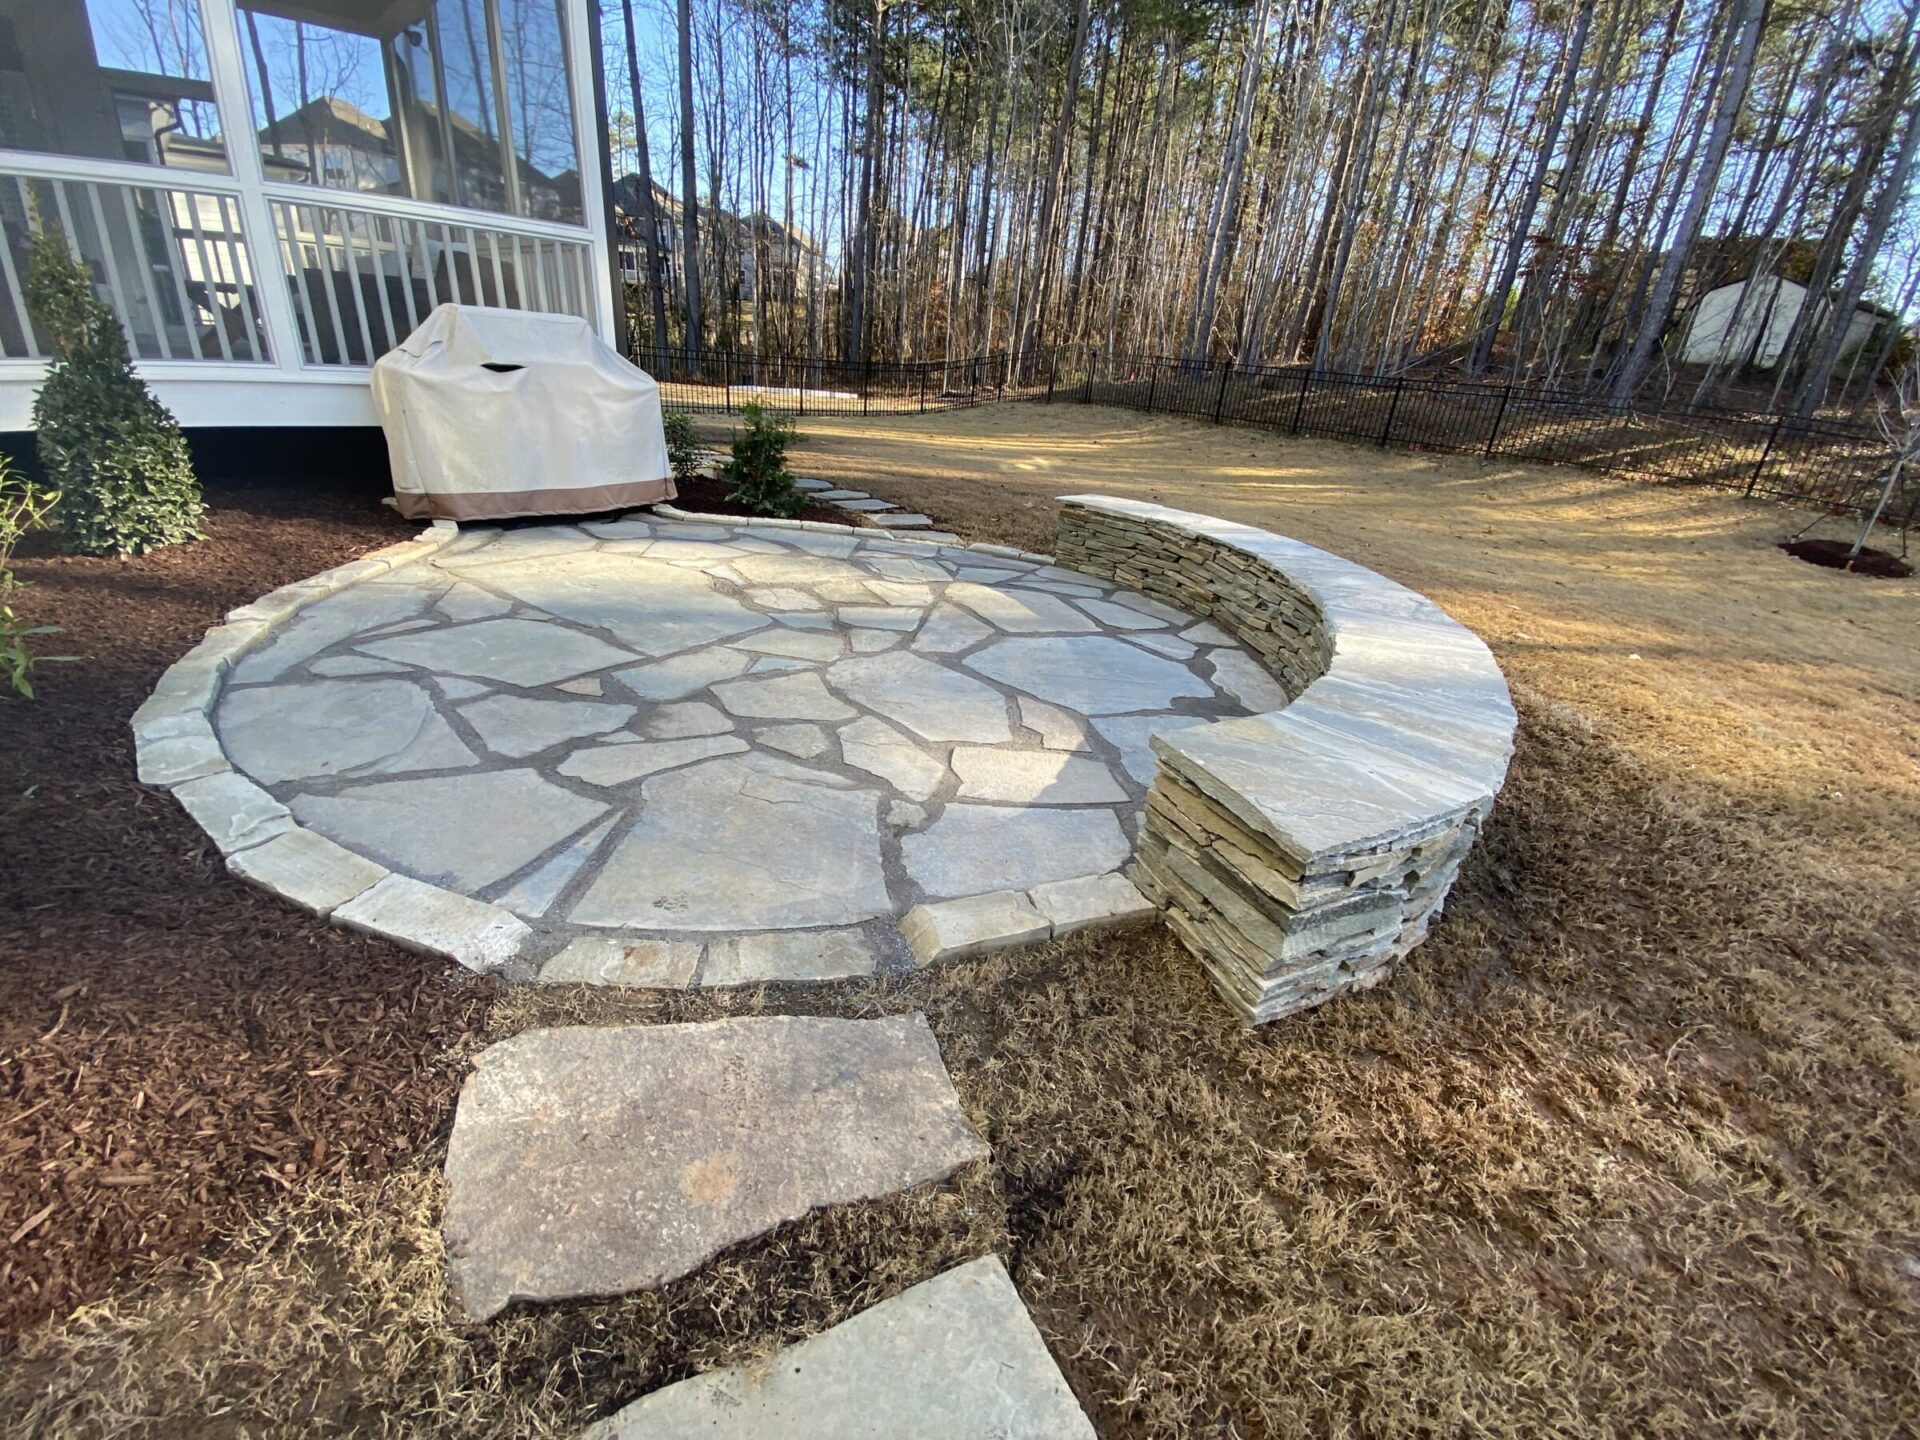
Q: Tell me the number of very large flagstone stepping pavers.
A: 2